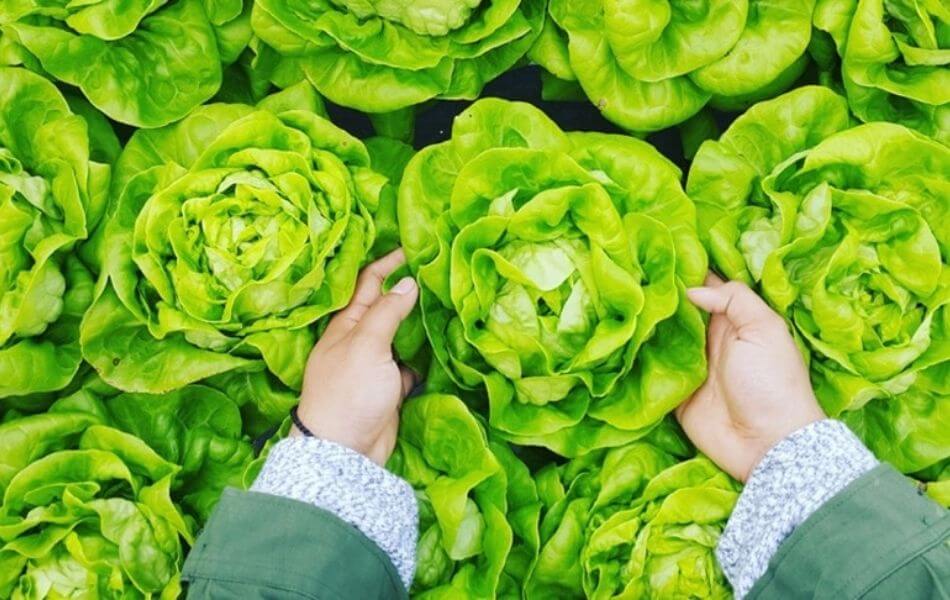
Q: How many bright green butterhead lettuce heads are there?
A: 11